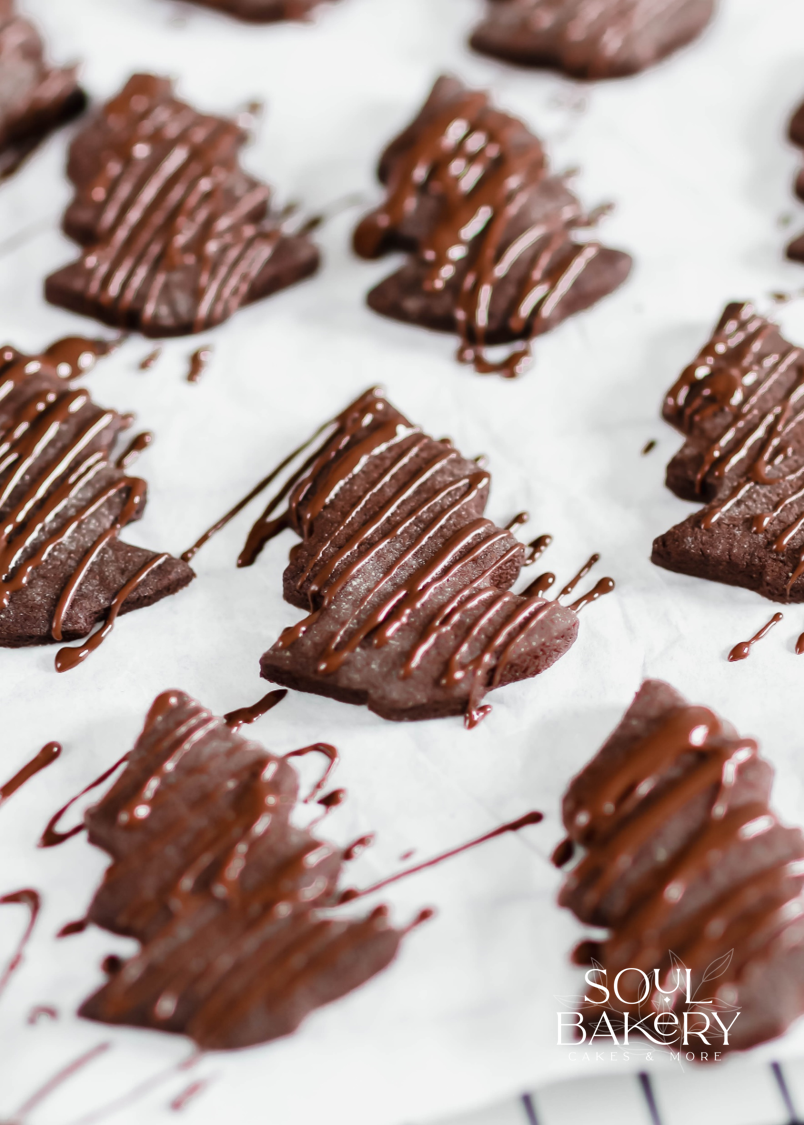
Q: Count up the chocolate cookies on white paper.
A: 11